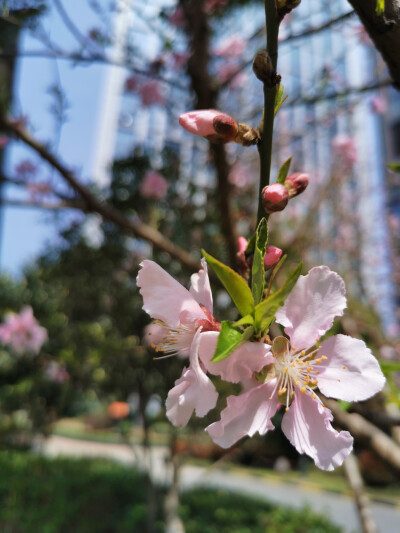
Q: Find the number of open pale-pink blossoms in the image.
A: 2